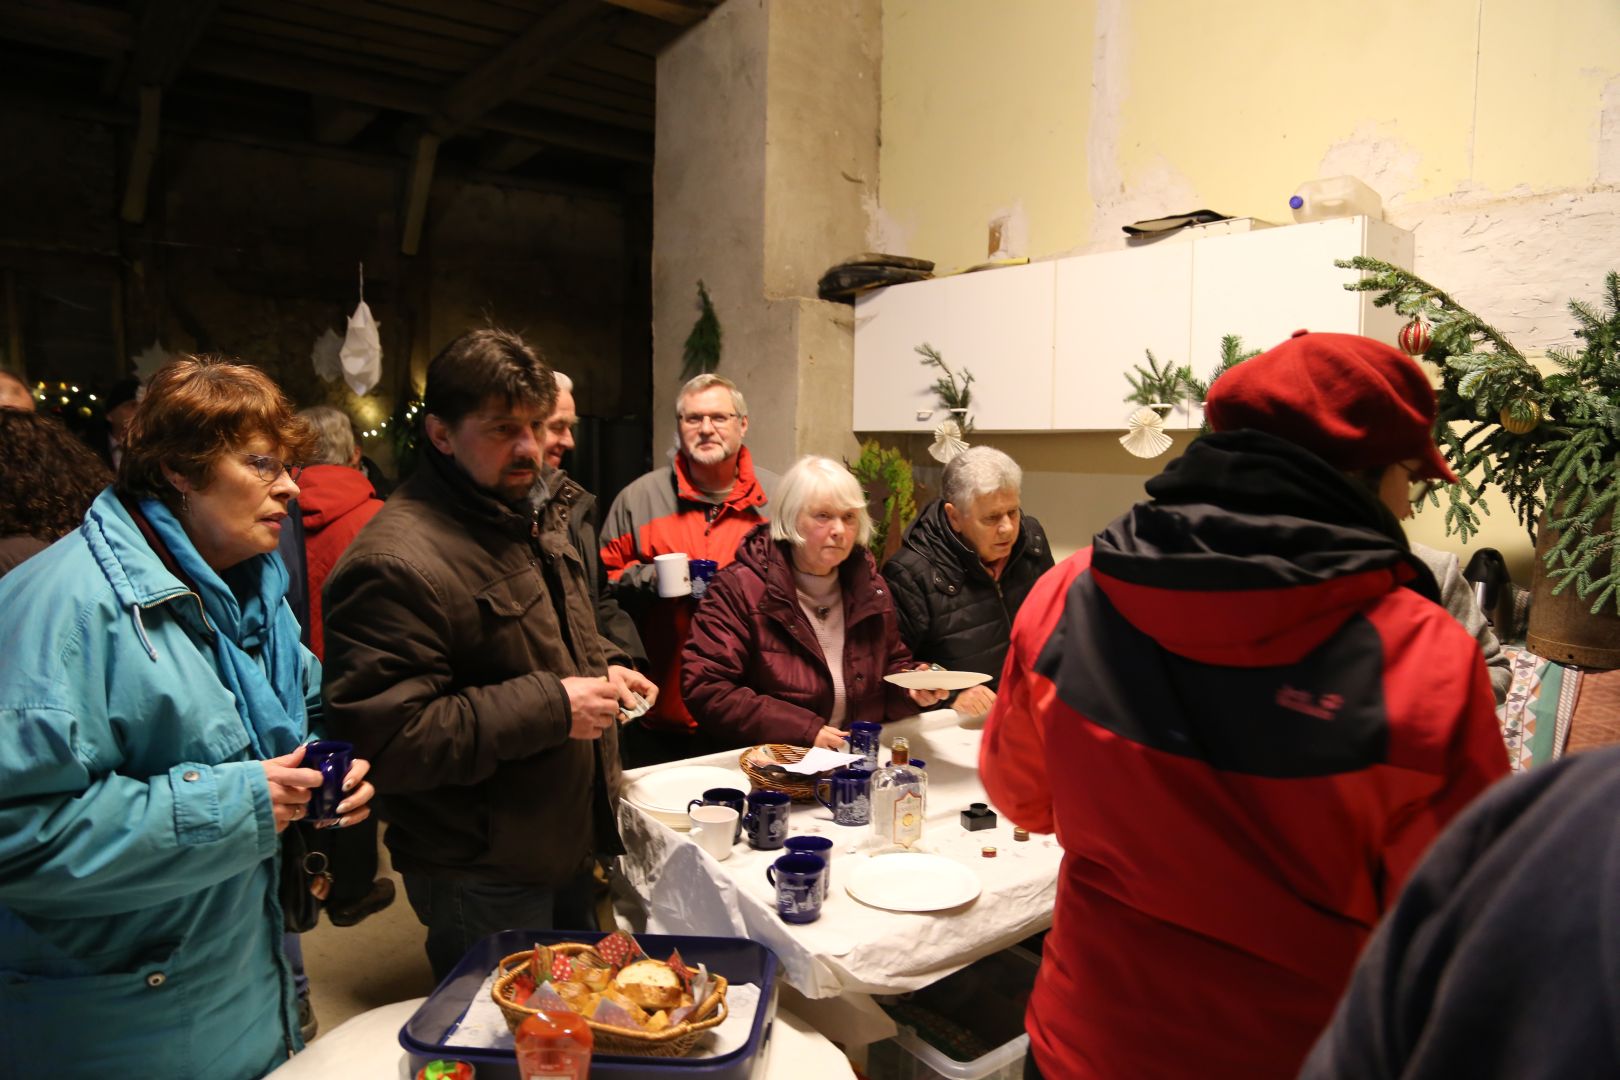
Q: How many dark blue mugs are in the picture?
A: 9